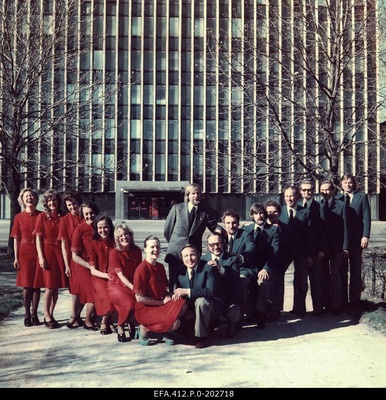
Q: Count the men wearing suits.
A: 10